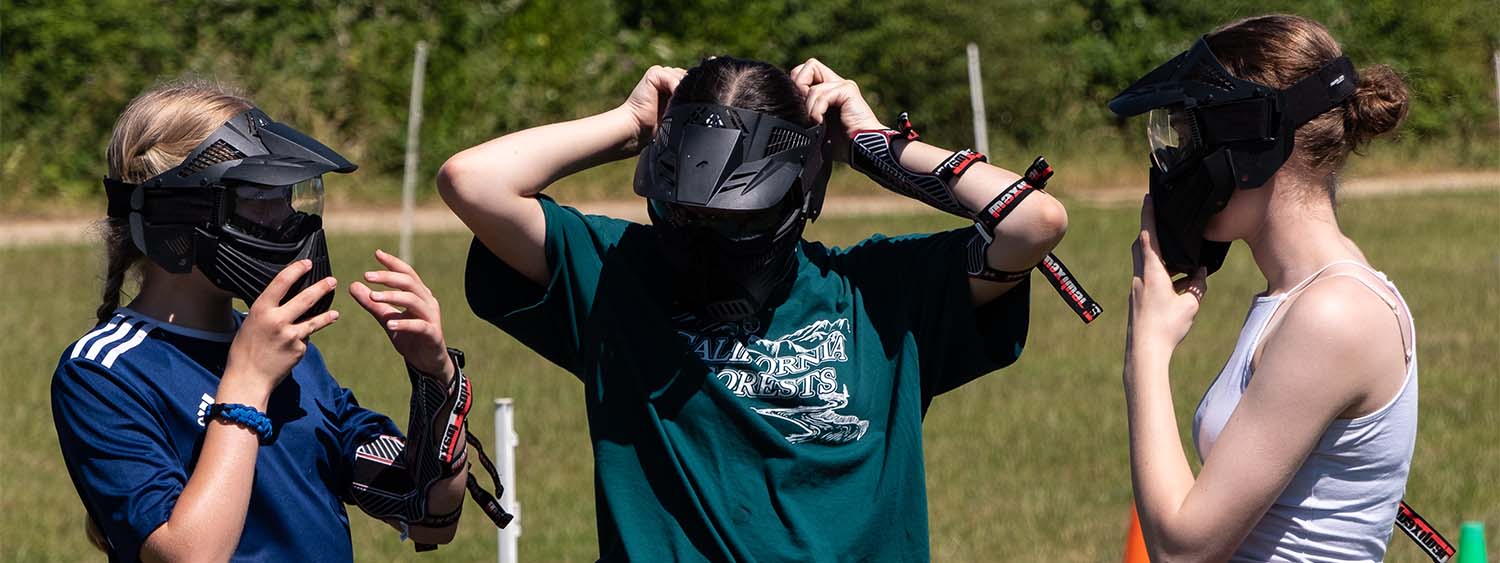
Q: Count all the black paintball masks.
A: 3